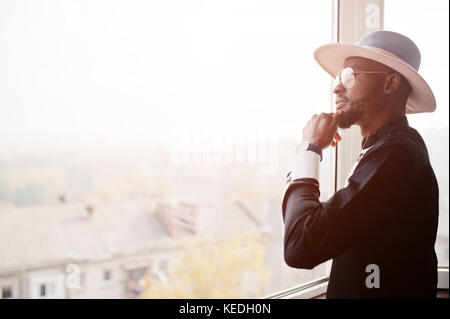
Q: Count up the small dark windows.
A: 3